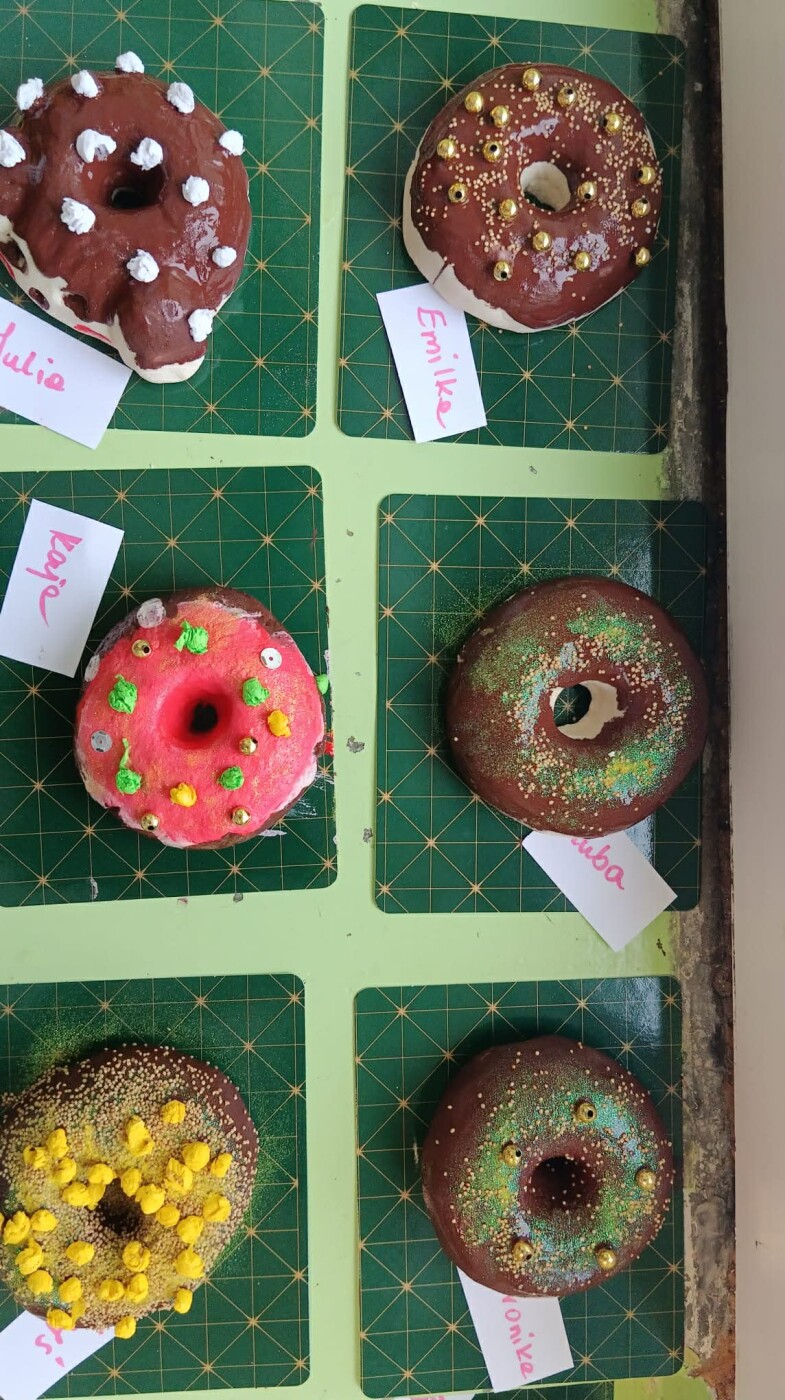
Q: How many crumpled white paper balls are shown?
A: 13